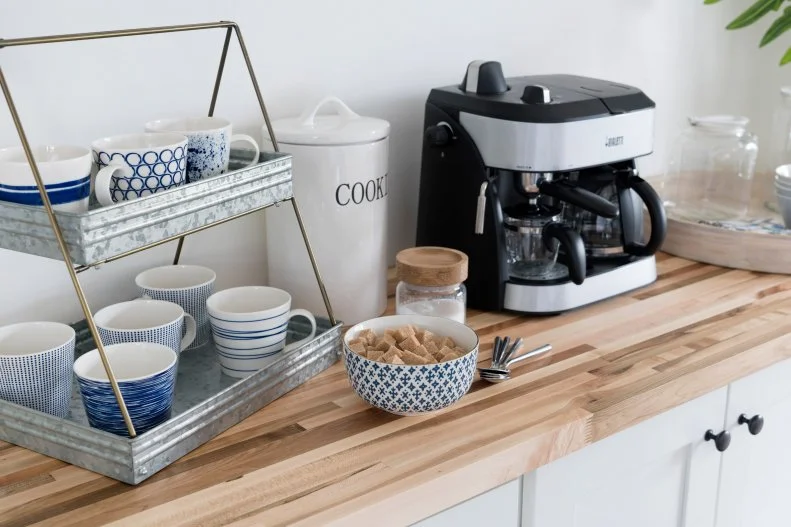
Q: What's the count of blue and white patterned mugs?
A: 8